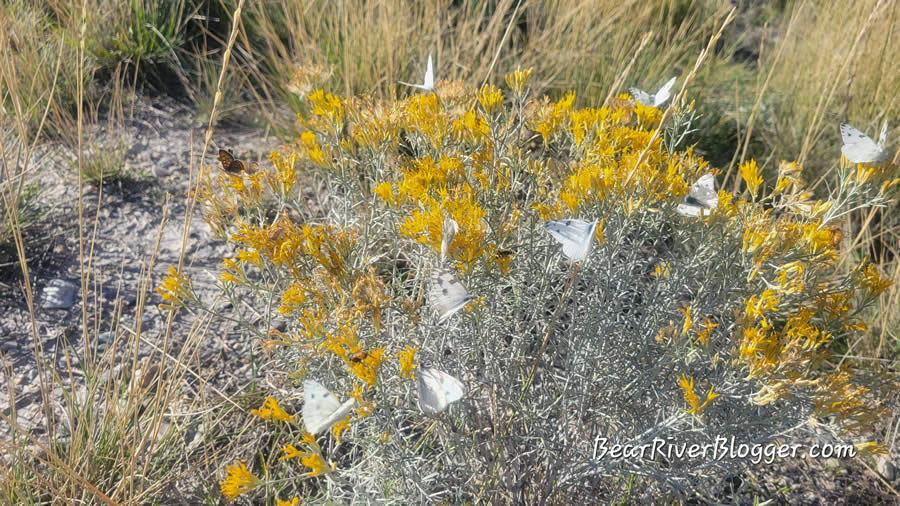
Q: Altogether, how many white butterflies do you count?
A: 9